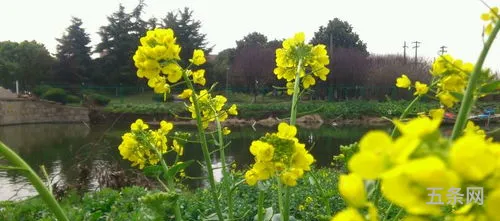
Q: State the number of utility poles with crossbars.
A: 3